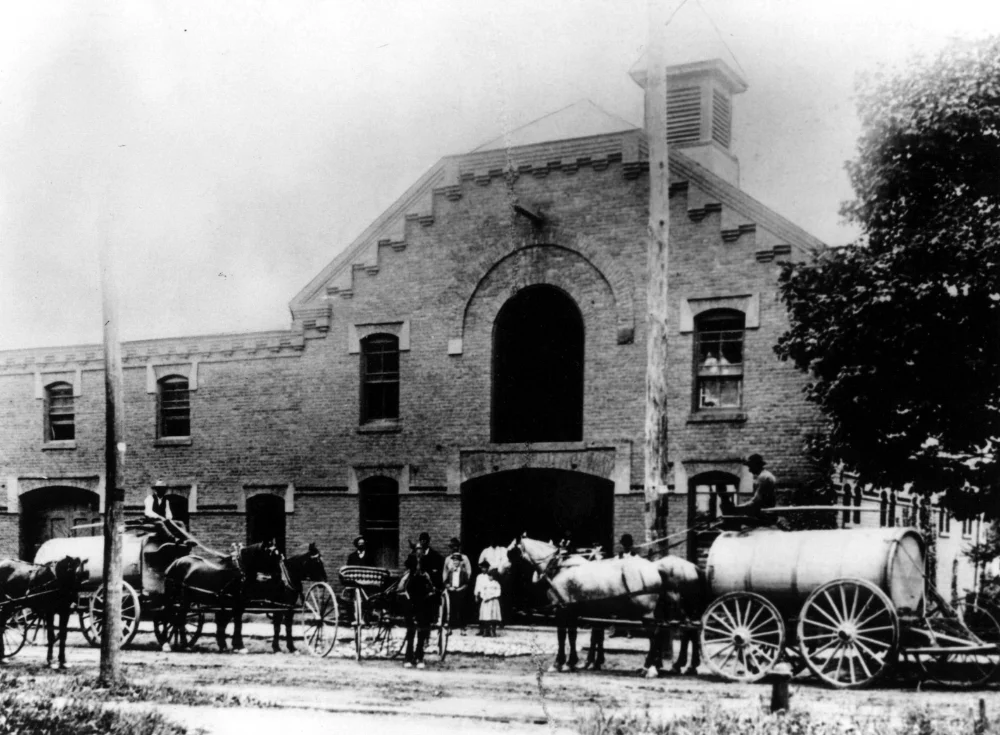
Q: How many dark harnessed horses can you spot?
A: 4